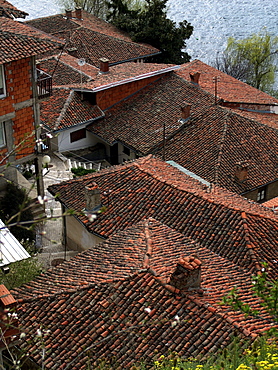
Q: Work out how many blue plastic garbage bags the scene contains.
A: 0